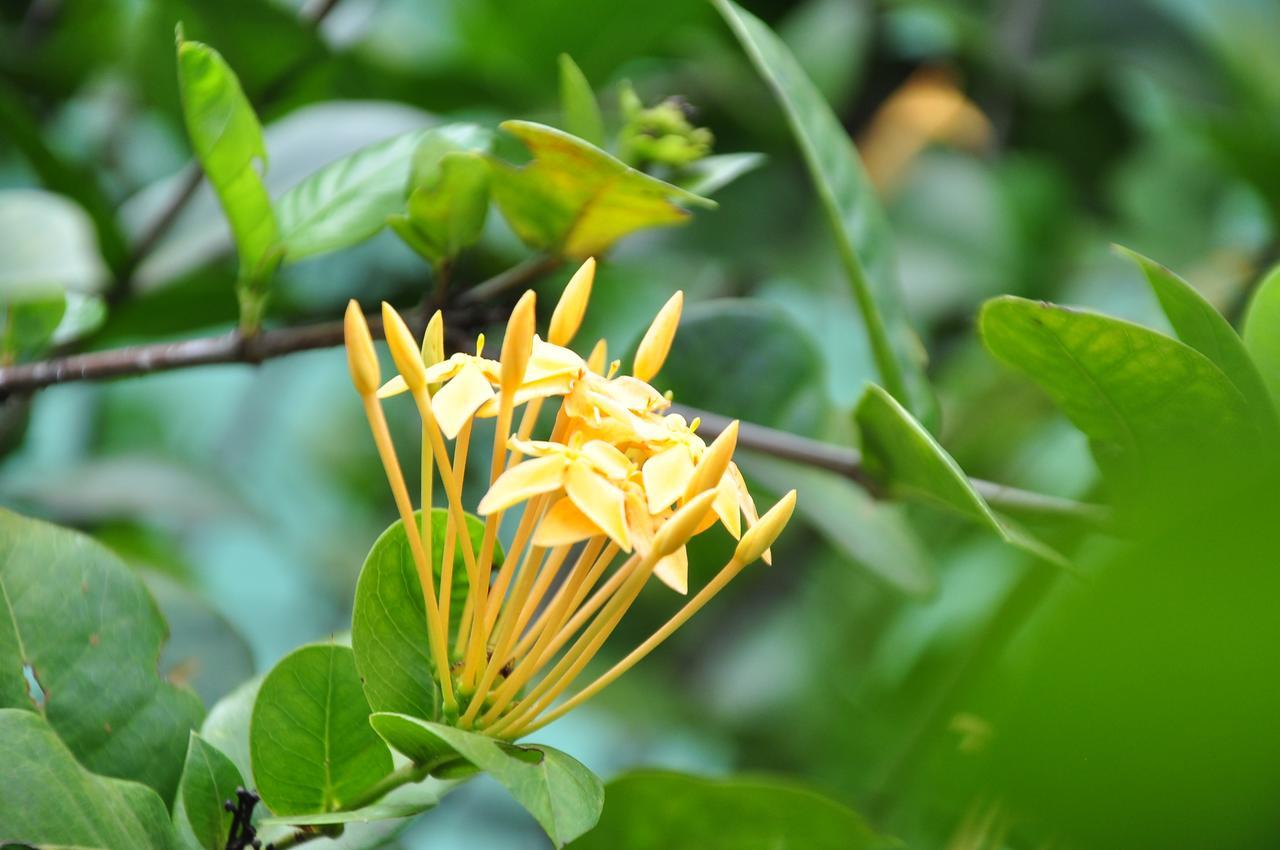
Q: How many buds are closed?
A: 10